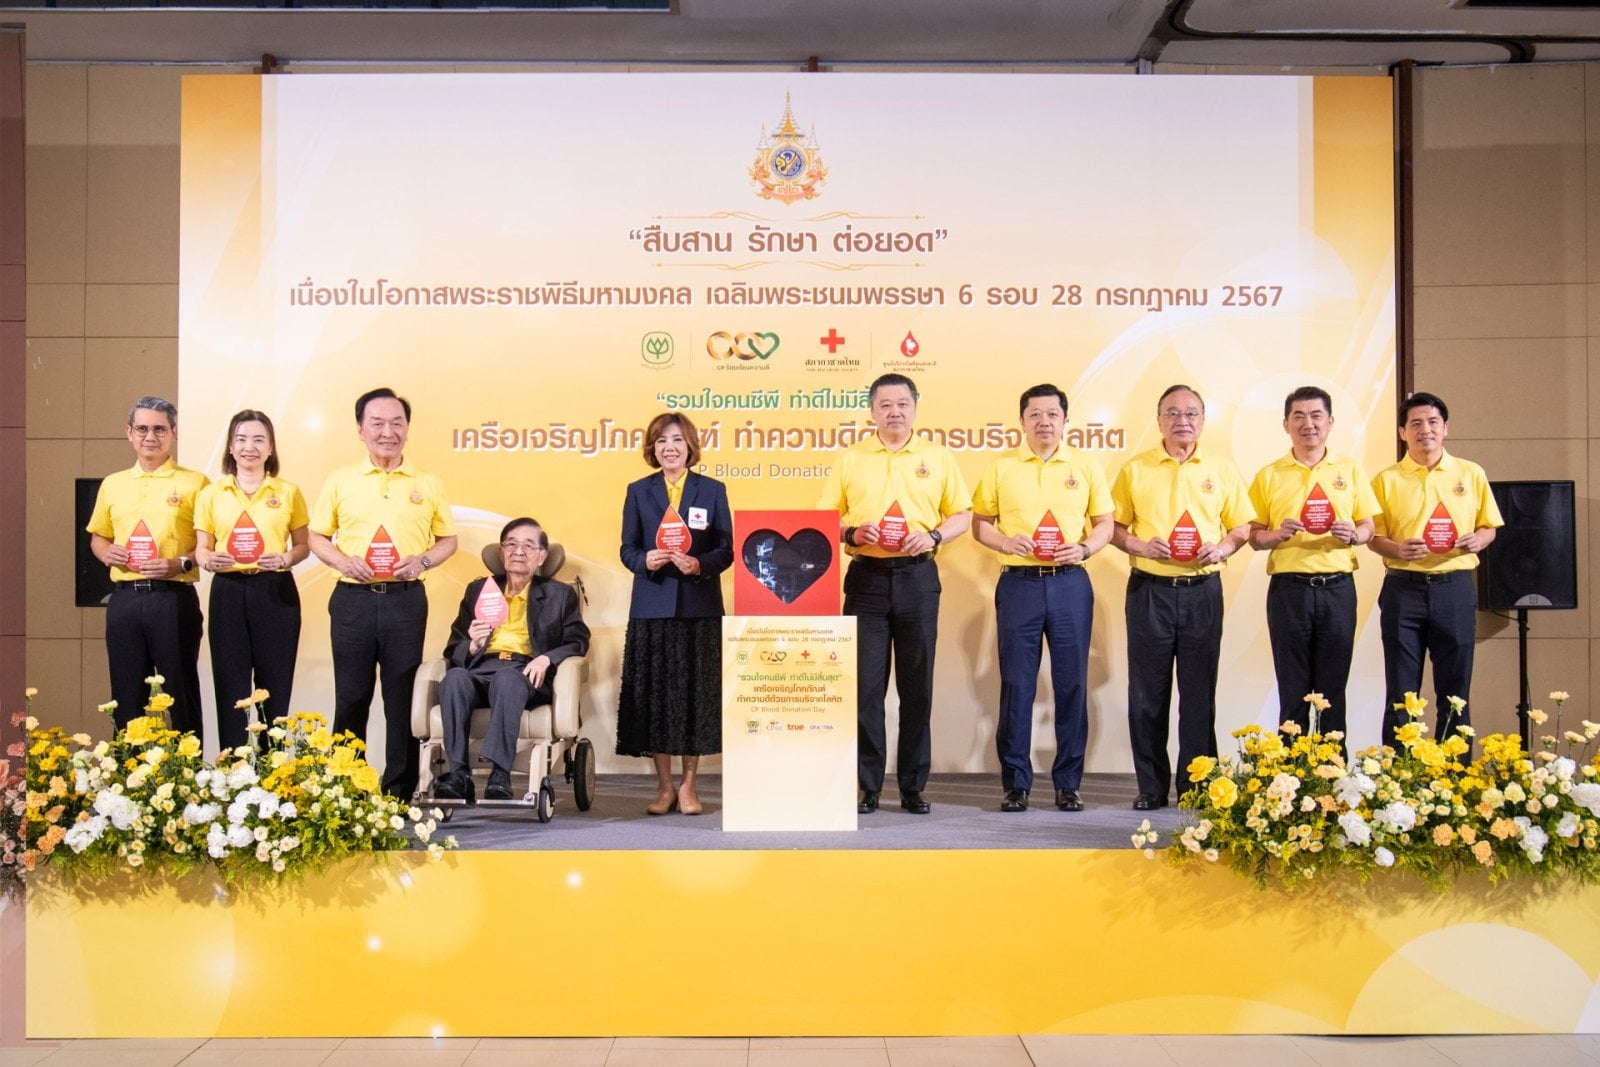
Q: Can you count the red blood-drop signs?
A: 10